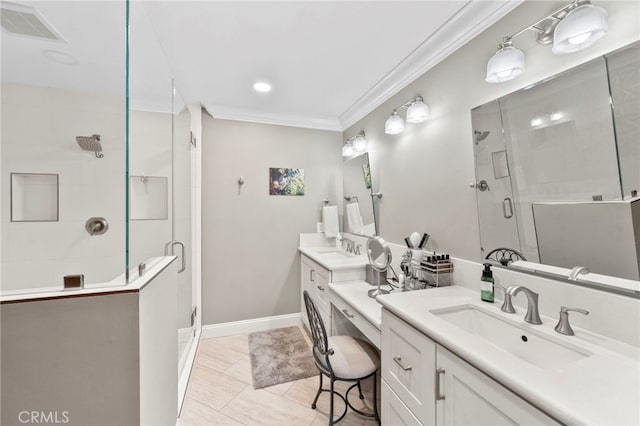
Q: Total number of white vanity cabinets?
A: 2